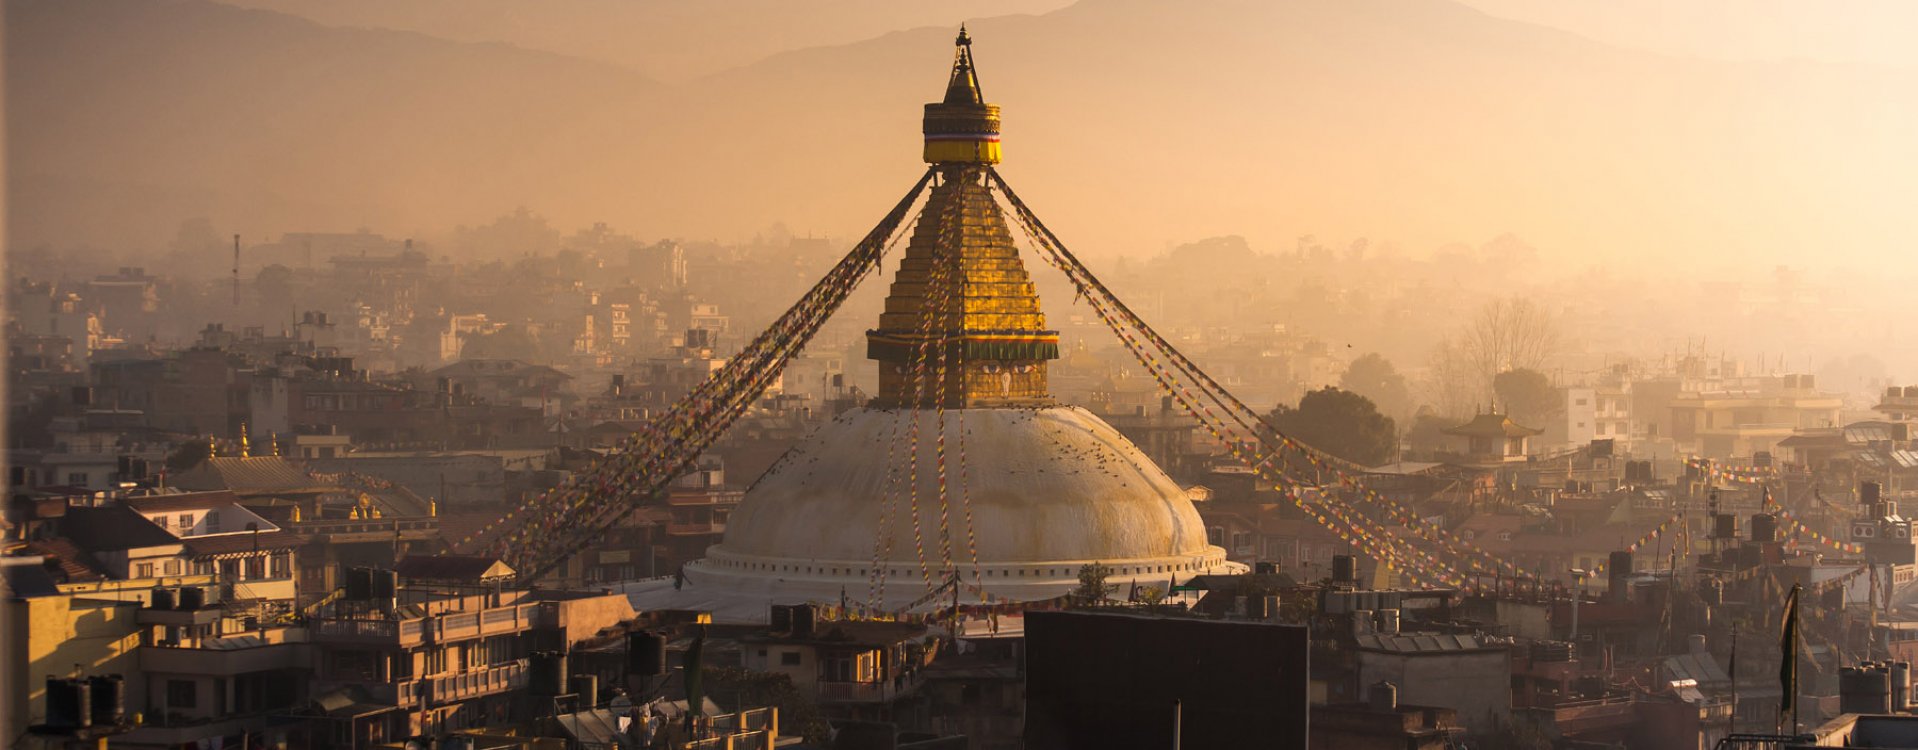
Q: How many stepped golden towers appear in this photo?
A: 1